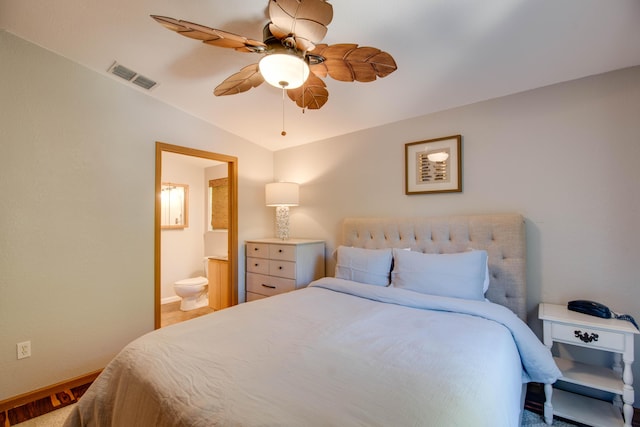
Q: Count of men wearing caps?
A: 0